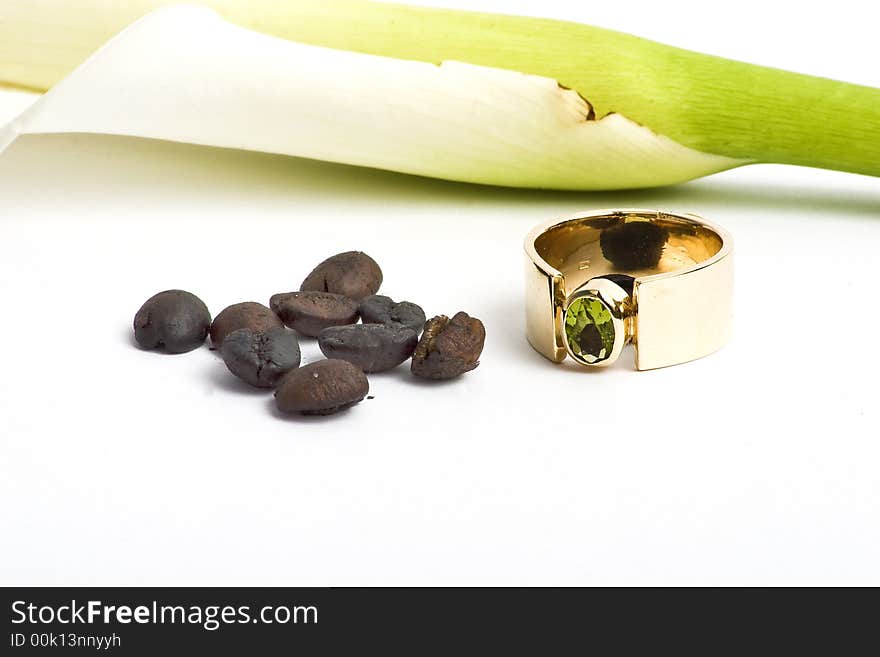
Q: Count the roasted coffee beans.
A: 9